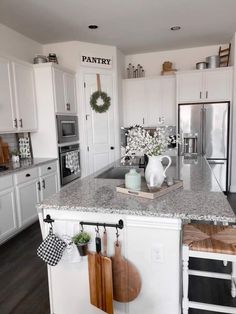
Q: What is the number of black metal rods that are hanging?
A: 1